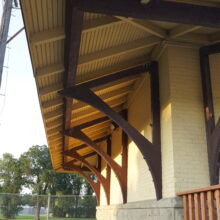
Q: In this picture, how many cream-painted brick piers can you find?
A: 1